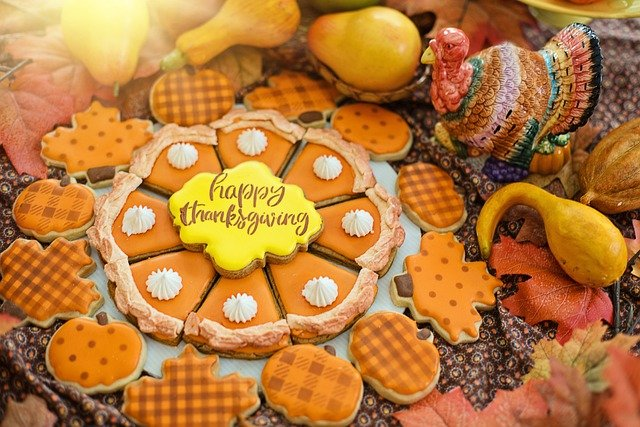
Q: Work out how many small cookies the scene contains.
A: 12